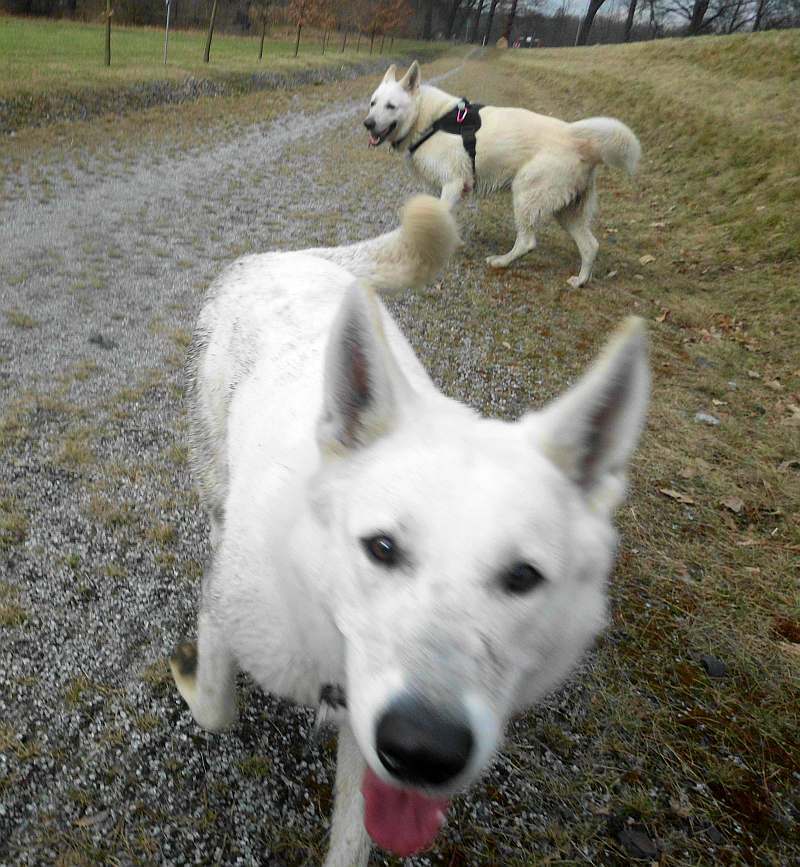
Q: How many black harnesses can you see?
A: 1